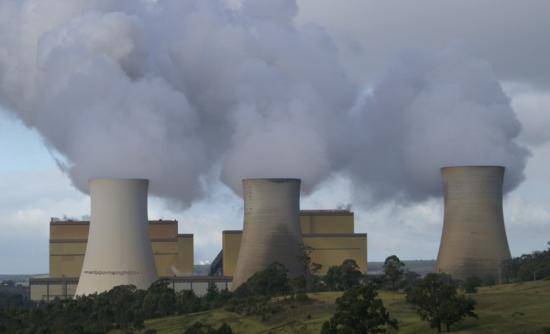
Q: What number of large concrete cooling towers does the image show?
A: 3